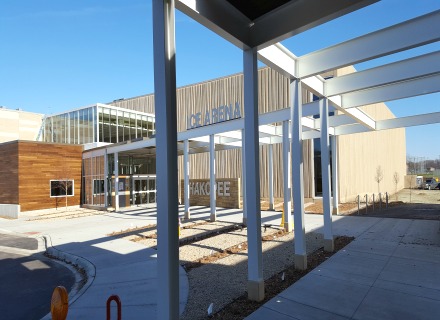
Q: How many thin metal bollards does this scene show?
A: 5